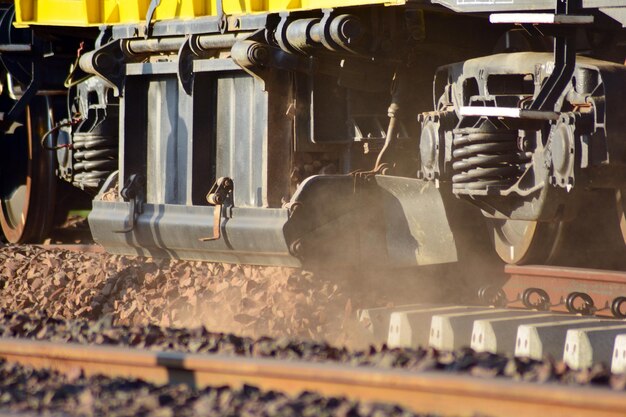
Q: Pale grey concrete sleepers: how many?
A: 7